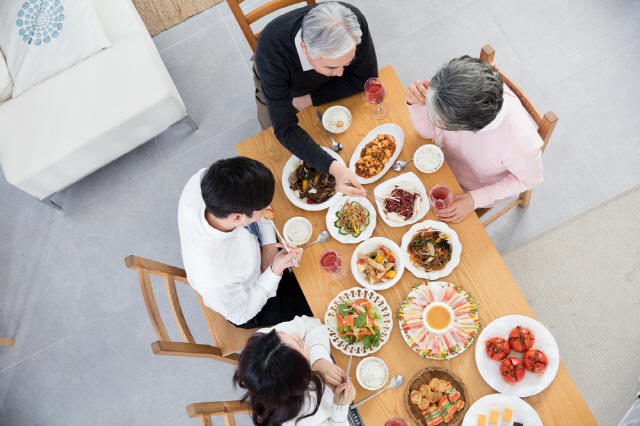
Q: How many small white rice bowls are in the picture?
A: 4